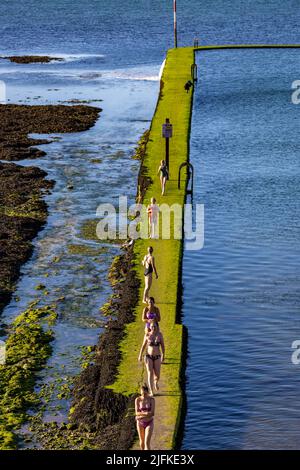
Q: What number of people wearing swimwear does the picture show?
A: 6